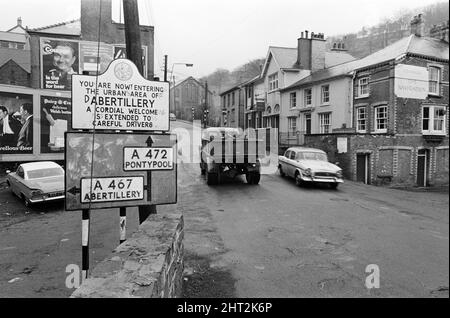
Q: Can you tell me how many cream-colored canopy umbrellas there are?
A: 0